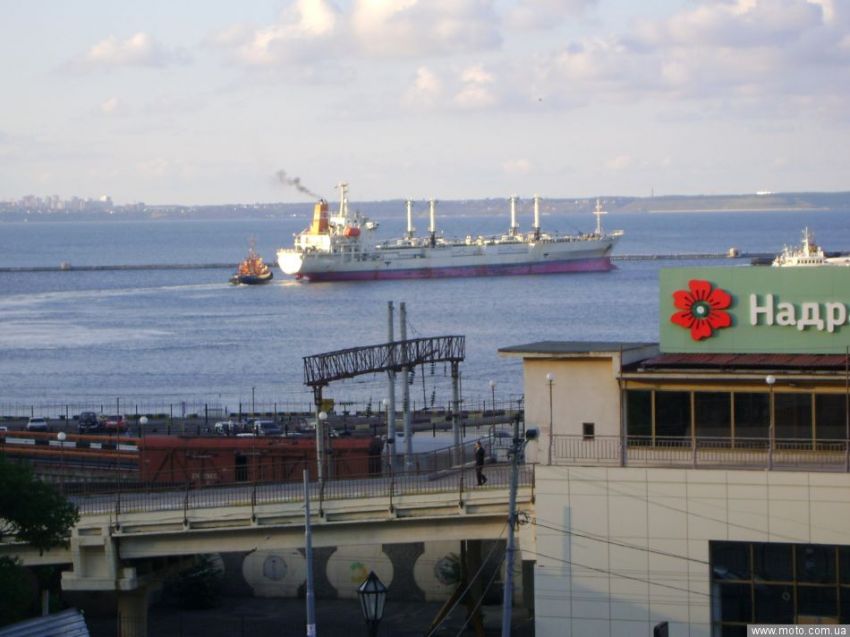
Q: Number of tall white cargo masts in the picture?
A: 4